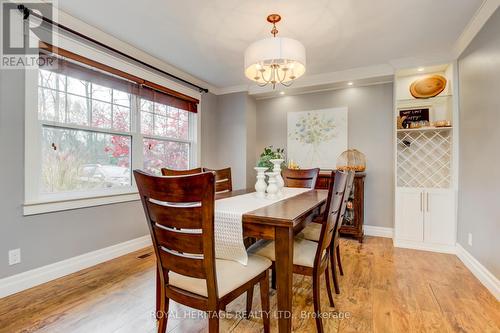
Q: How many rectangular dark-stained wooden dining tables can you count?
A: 1